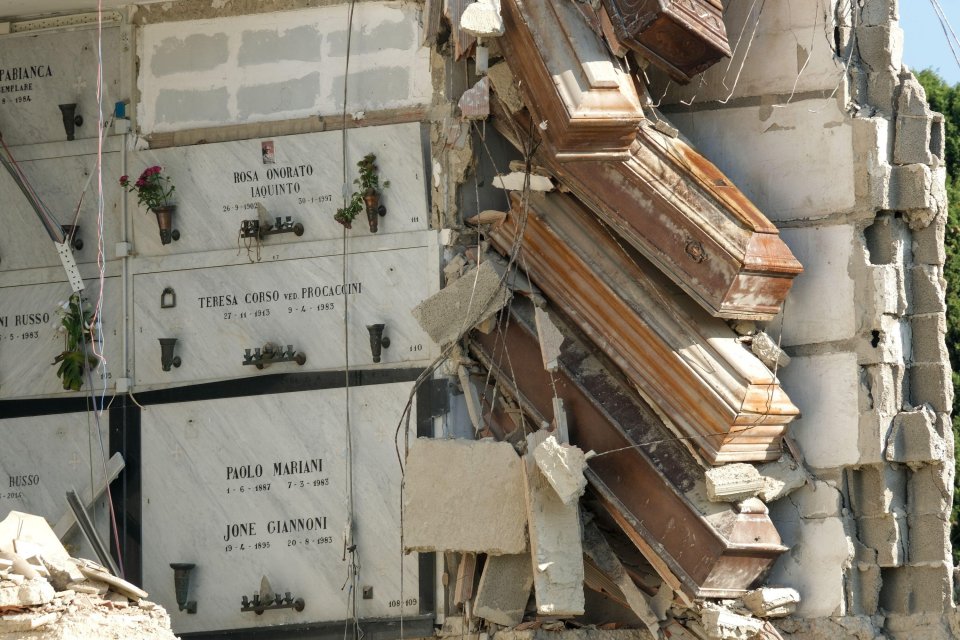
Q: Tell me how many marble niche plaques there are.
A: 7